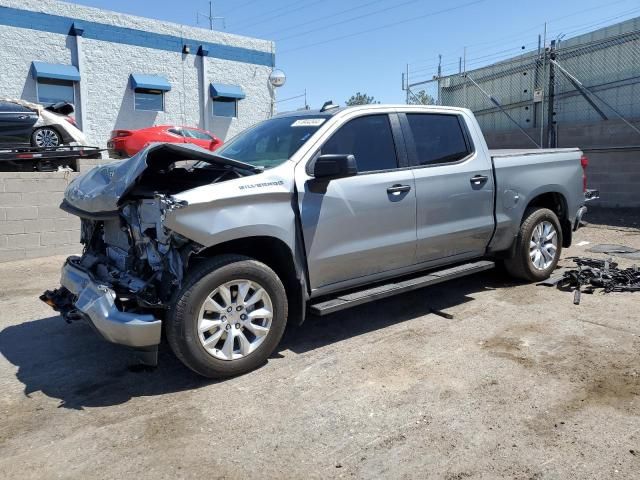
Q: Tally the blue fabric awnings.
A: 3